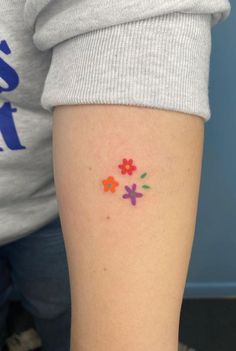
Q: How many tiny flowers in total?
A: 3